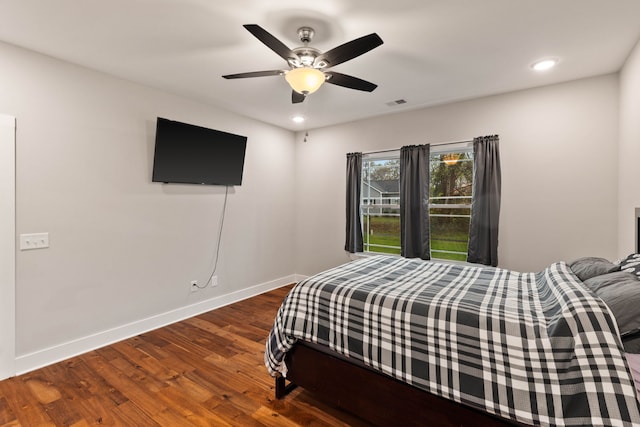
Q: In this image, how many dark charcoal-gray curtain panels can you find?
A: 3